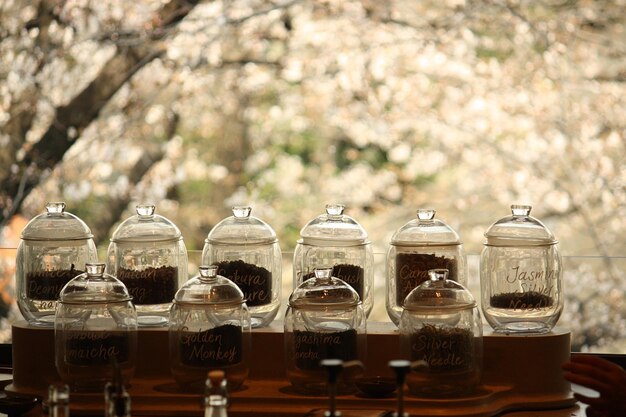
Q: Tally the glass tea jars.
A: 10